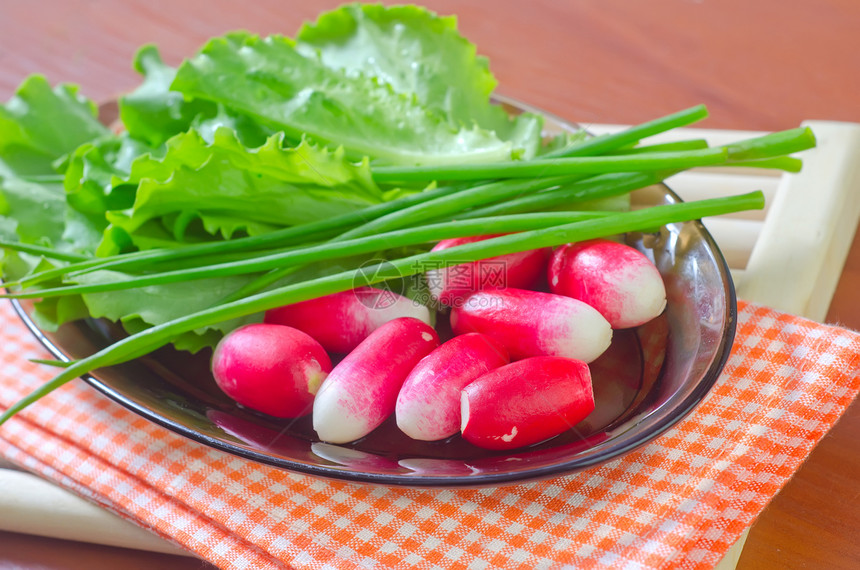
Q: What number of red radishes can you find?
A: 8